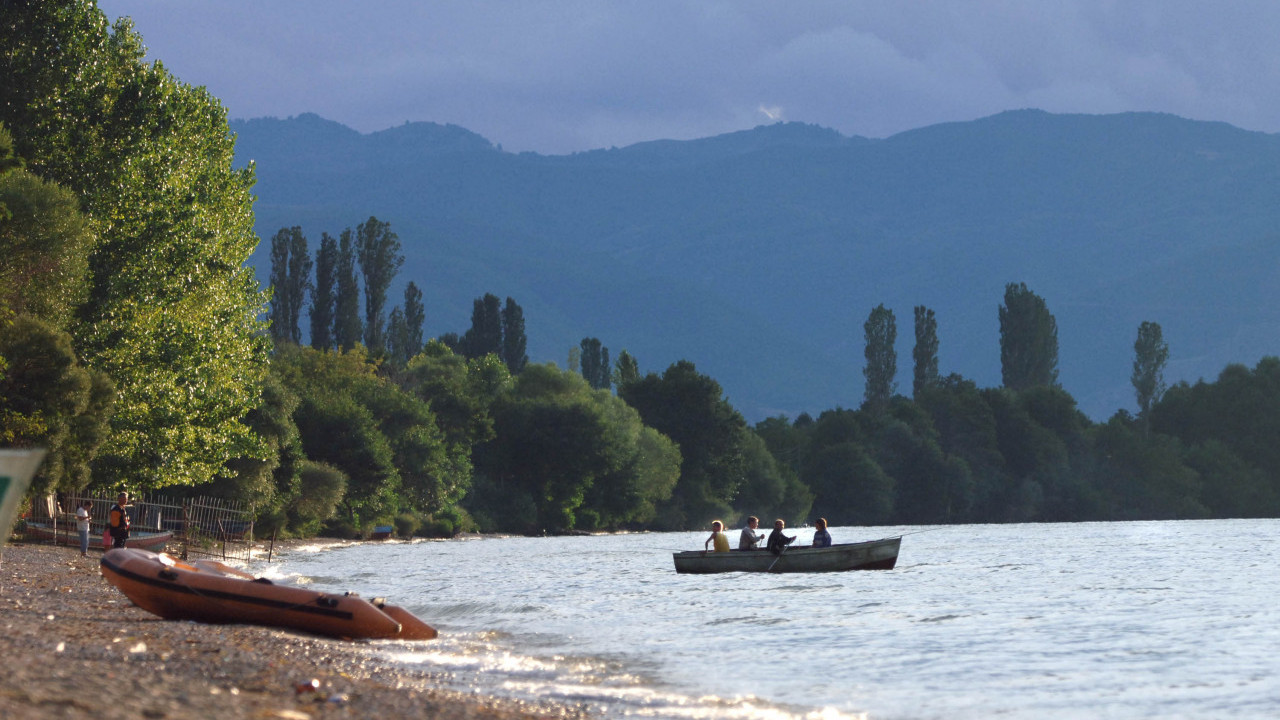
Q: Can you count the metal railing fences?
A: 1